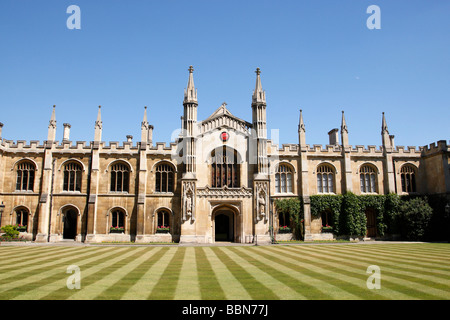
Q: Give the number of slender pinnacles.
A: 8